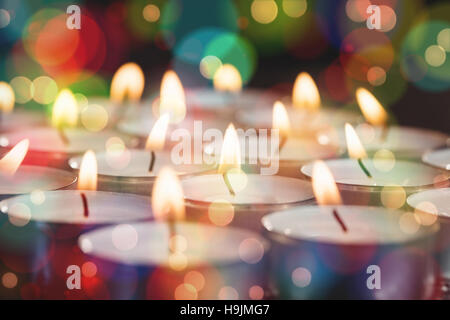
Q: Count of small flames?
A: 15